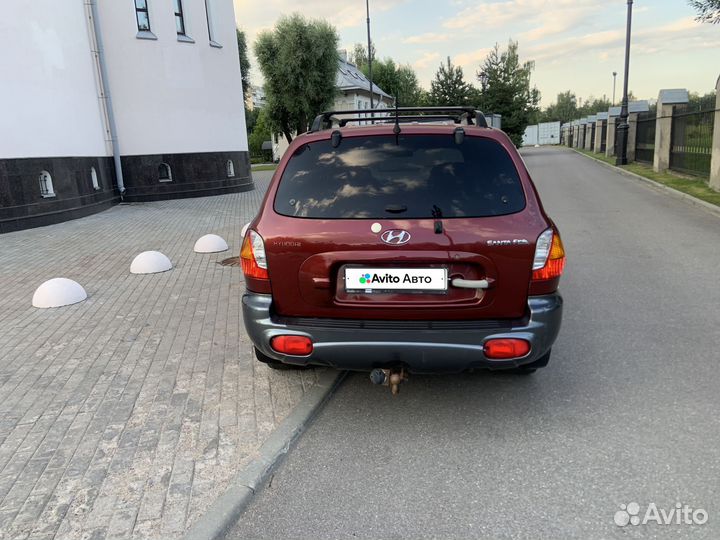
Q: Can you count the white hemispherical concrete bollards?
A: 4